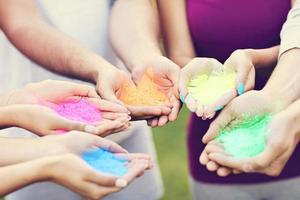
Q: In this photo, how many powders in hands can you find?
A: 5